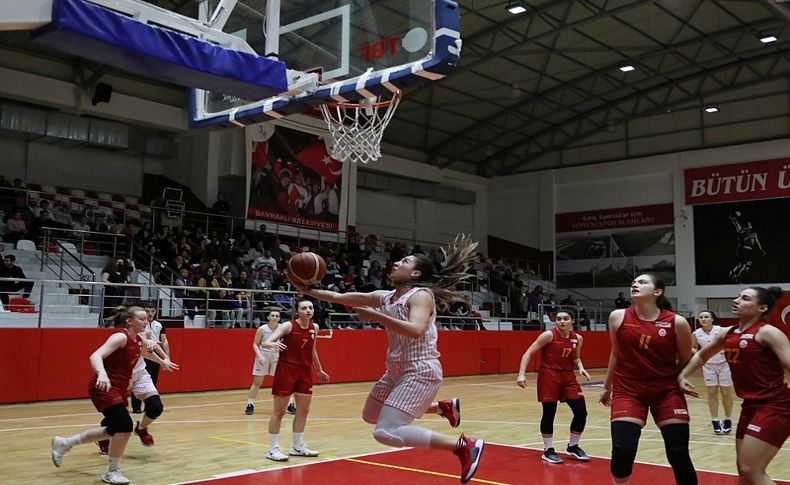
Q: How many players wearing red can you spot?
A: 5